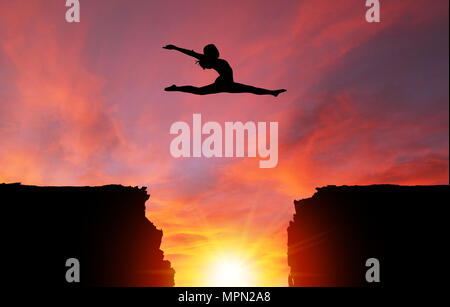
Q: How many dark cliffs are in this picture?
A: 2